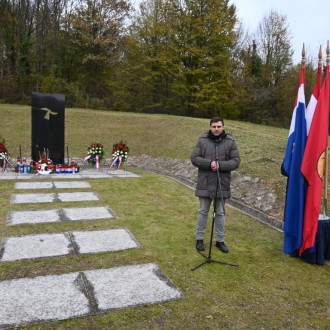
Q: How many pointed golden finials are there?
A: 3